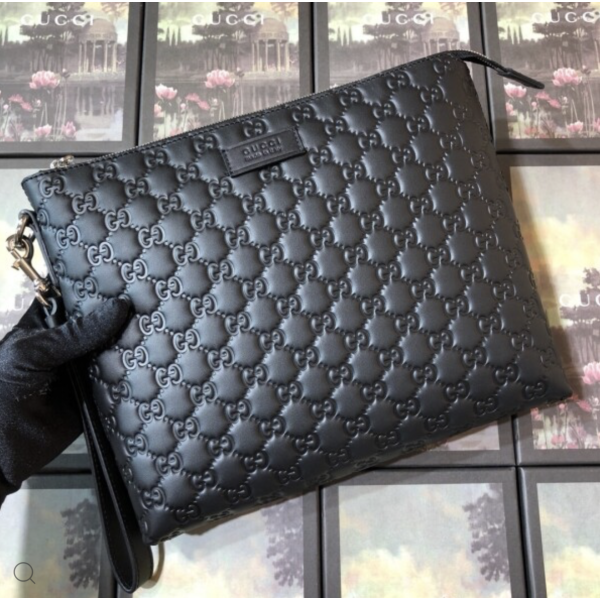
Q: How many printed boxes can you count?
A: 11